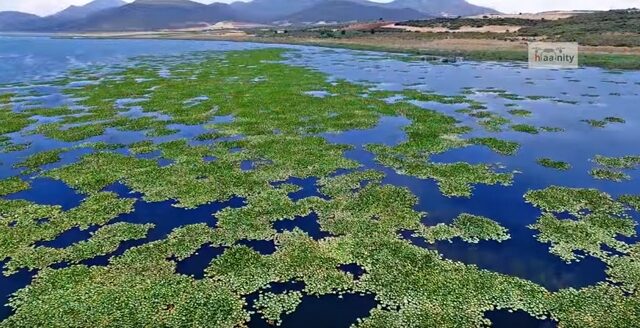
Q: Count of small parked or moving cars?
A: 0